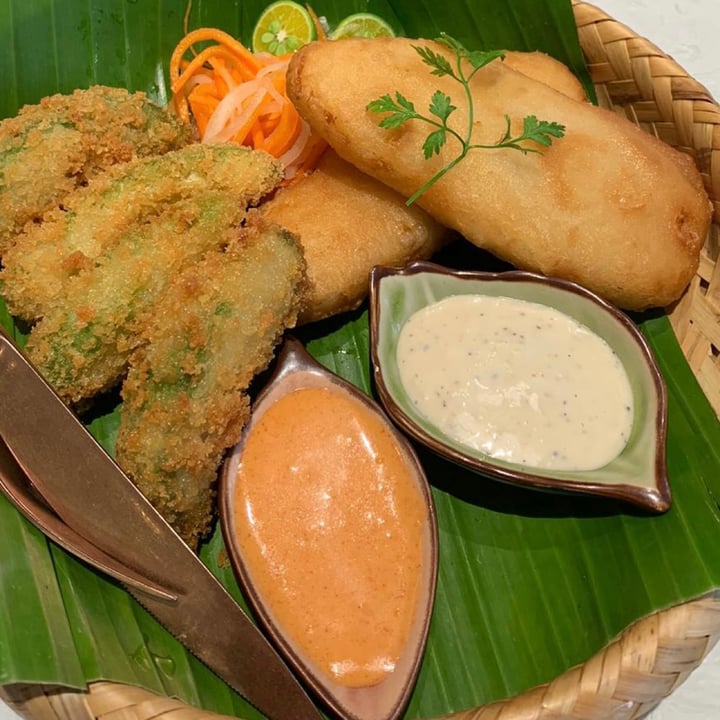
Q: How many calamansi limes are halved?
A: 2